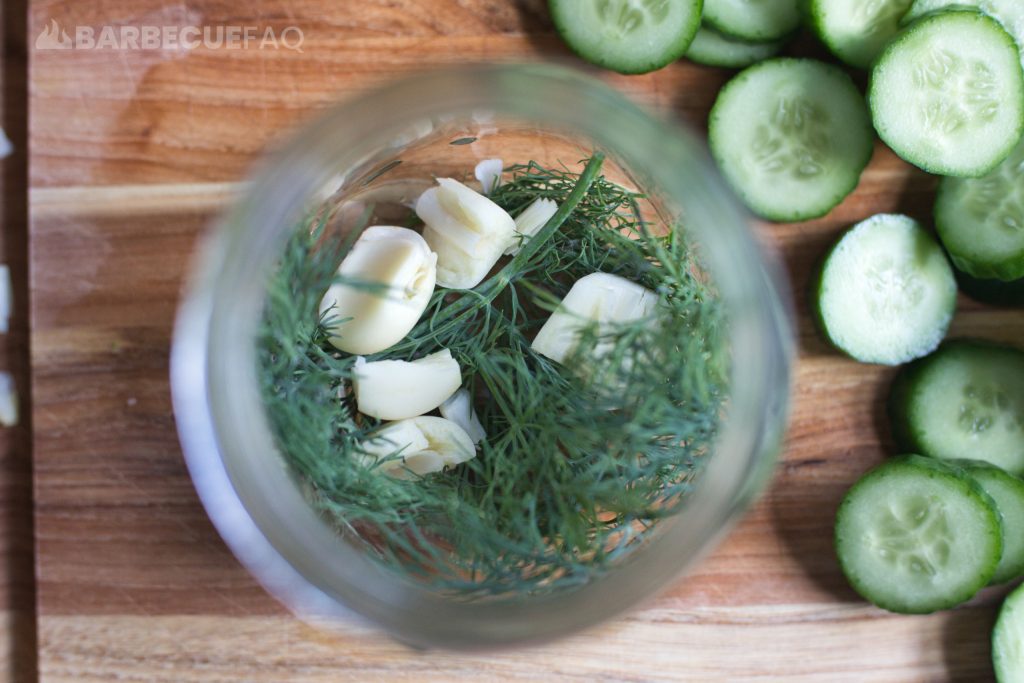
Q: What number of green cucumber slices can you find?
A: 13